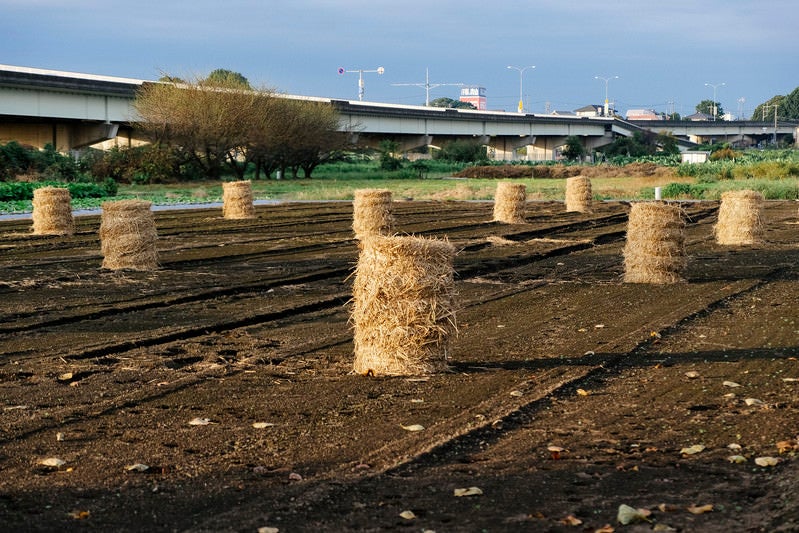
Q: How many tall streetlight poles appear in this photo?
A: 3